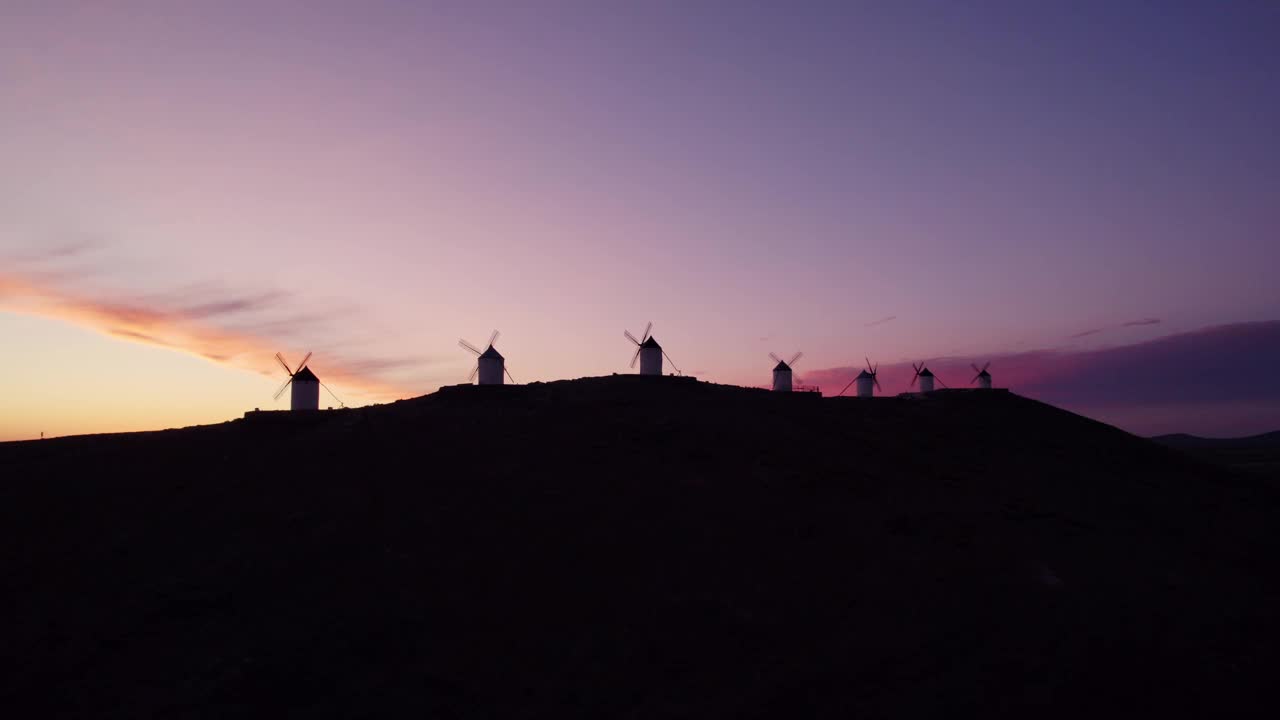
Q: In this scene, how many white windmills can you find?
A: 7